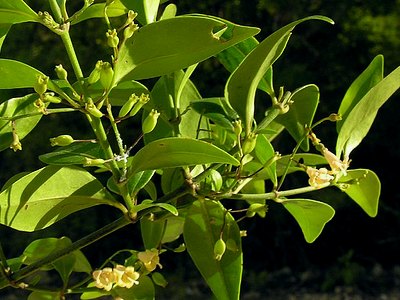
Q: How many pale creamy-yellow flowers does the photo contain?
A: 5